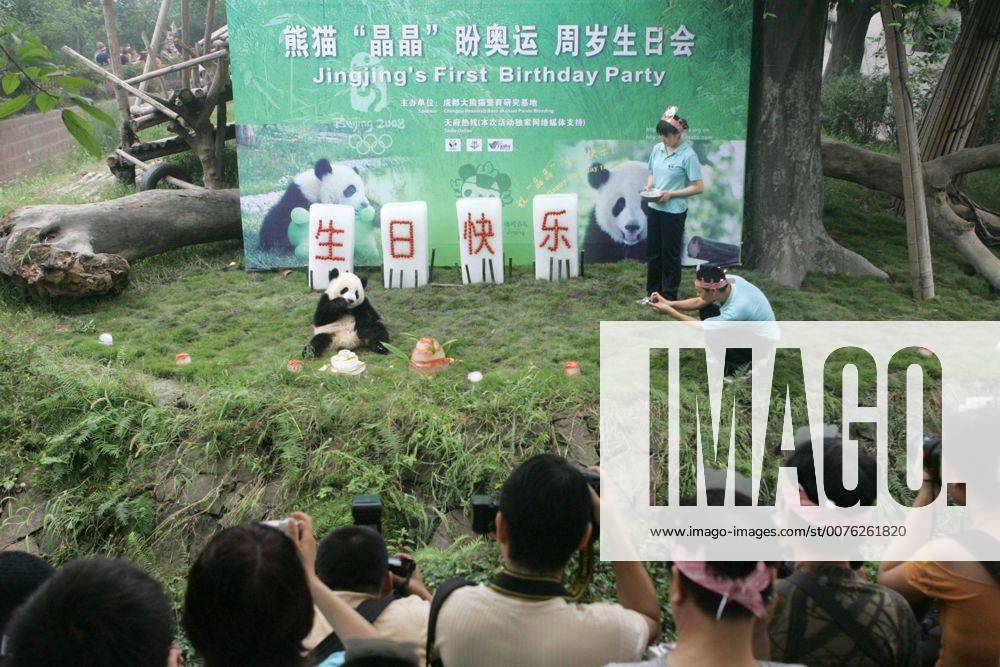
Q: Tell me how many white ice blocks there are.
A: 4